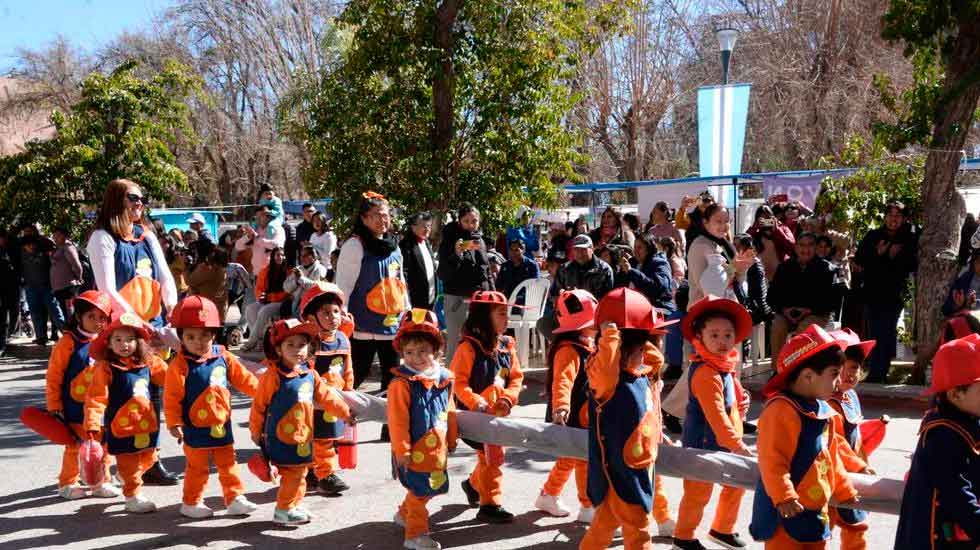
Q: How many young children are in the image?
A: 14